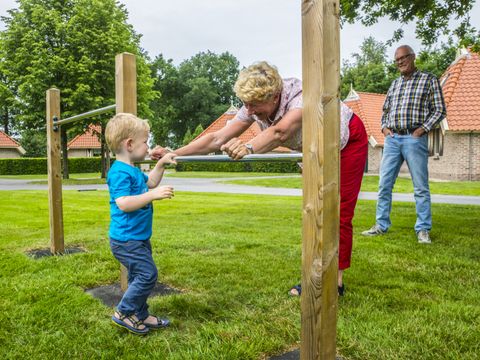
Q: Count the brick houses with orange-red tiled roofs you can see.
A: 5